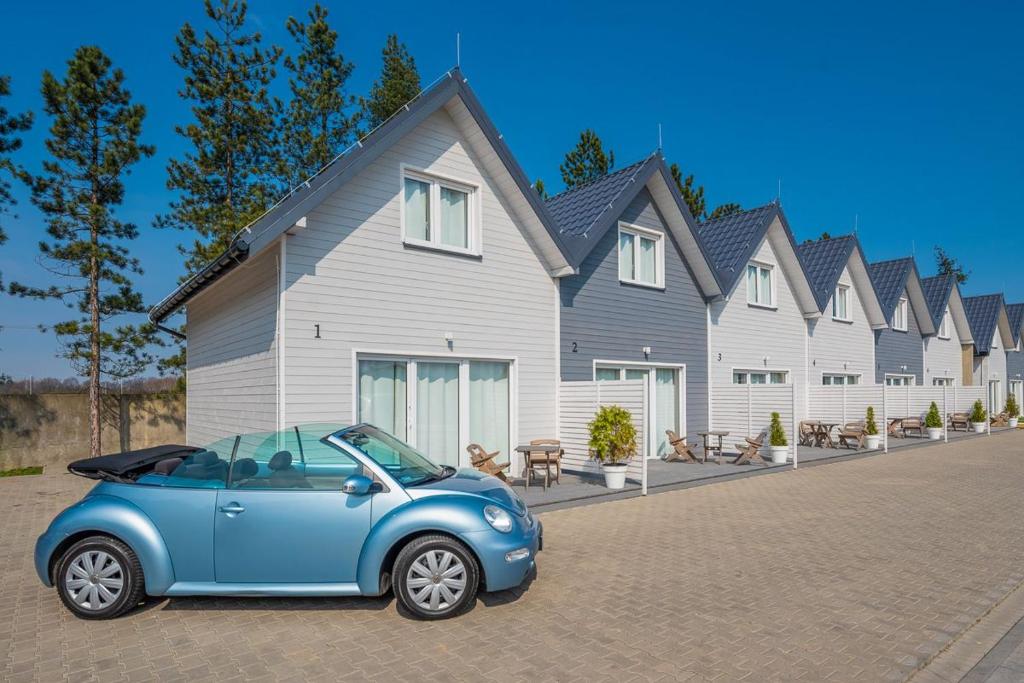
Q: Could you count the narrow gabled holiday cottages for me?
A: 8